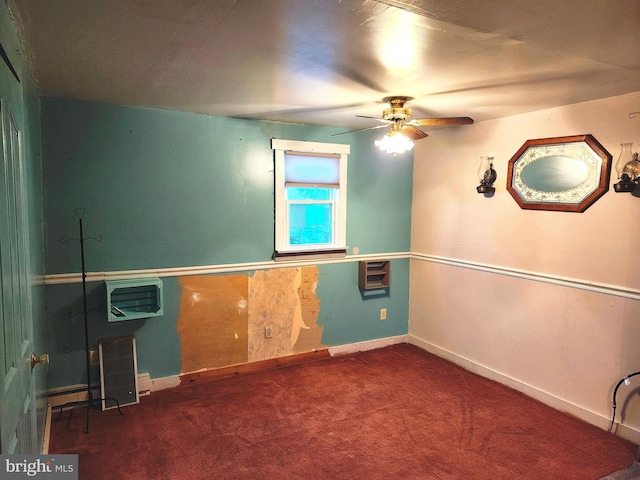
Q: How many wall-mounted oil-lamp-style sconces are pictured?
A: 2